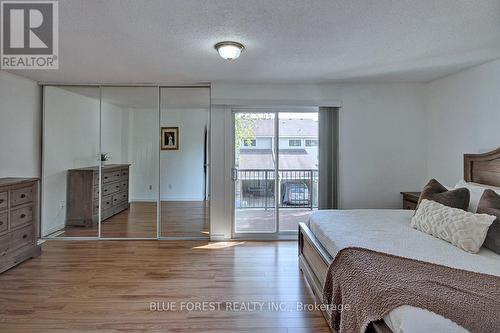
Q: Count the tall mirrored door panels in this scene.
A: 3